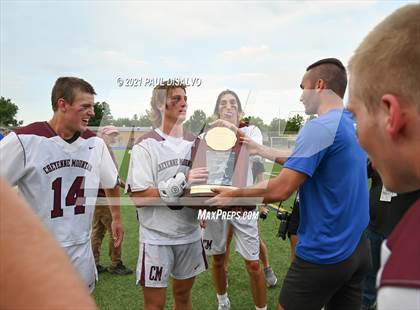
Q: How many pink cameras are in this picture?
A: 0